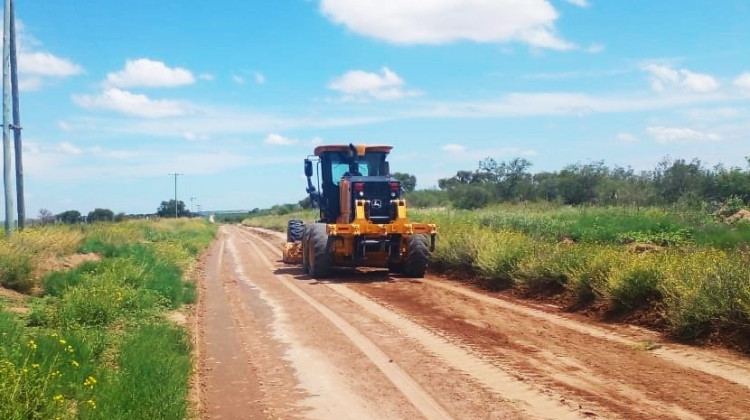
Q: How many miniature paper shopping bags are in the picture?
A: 0